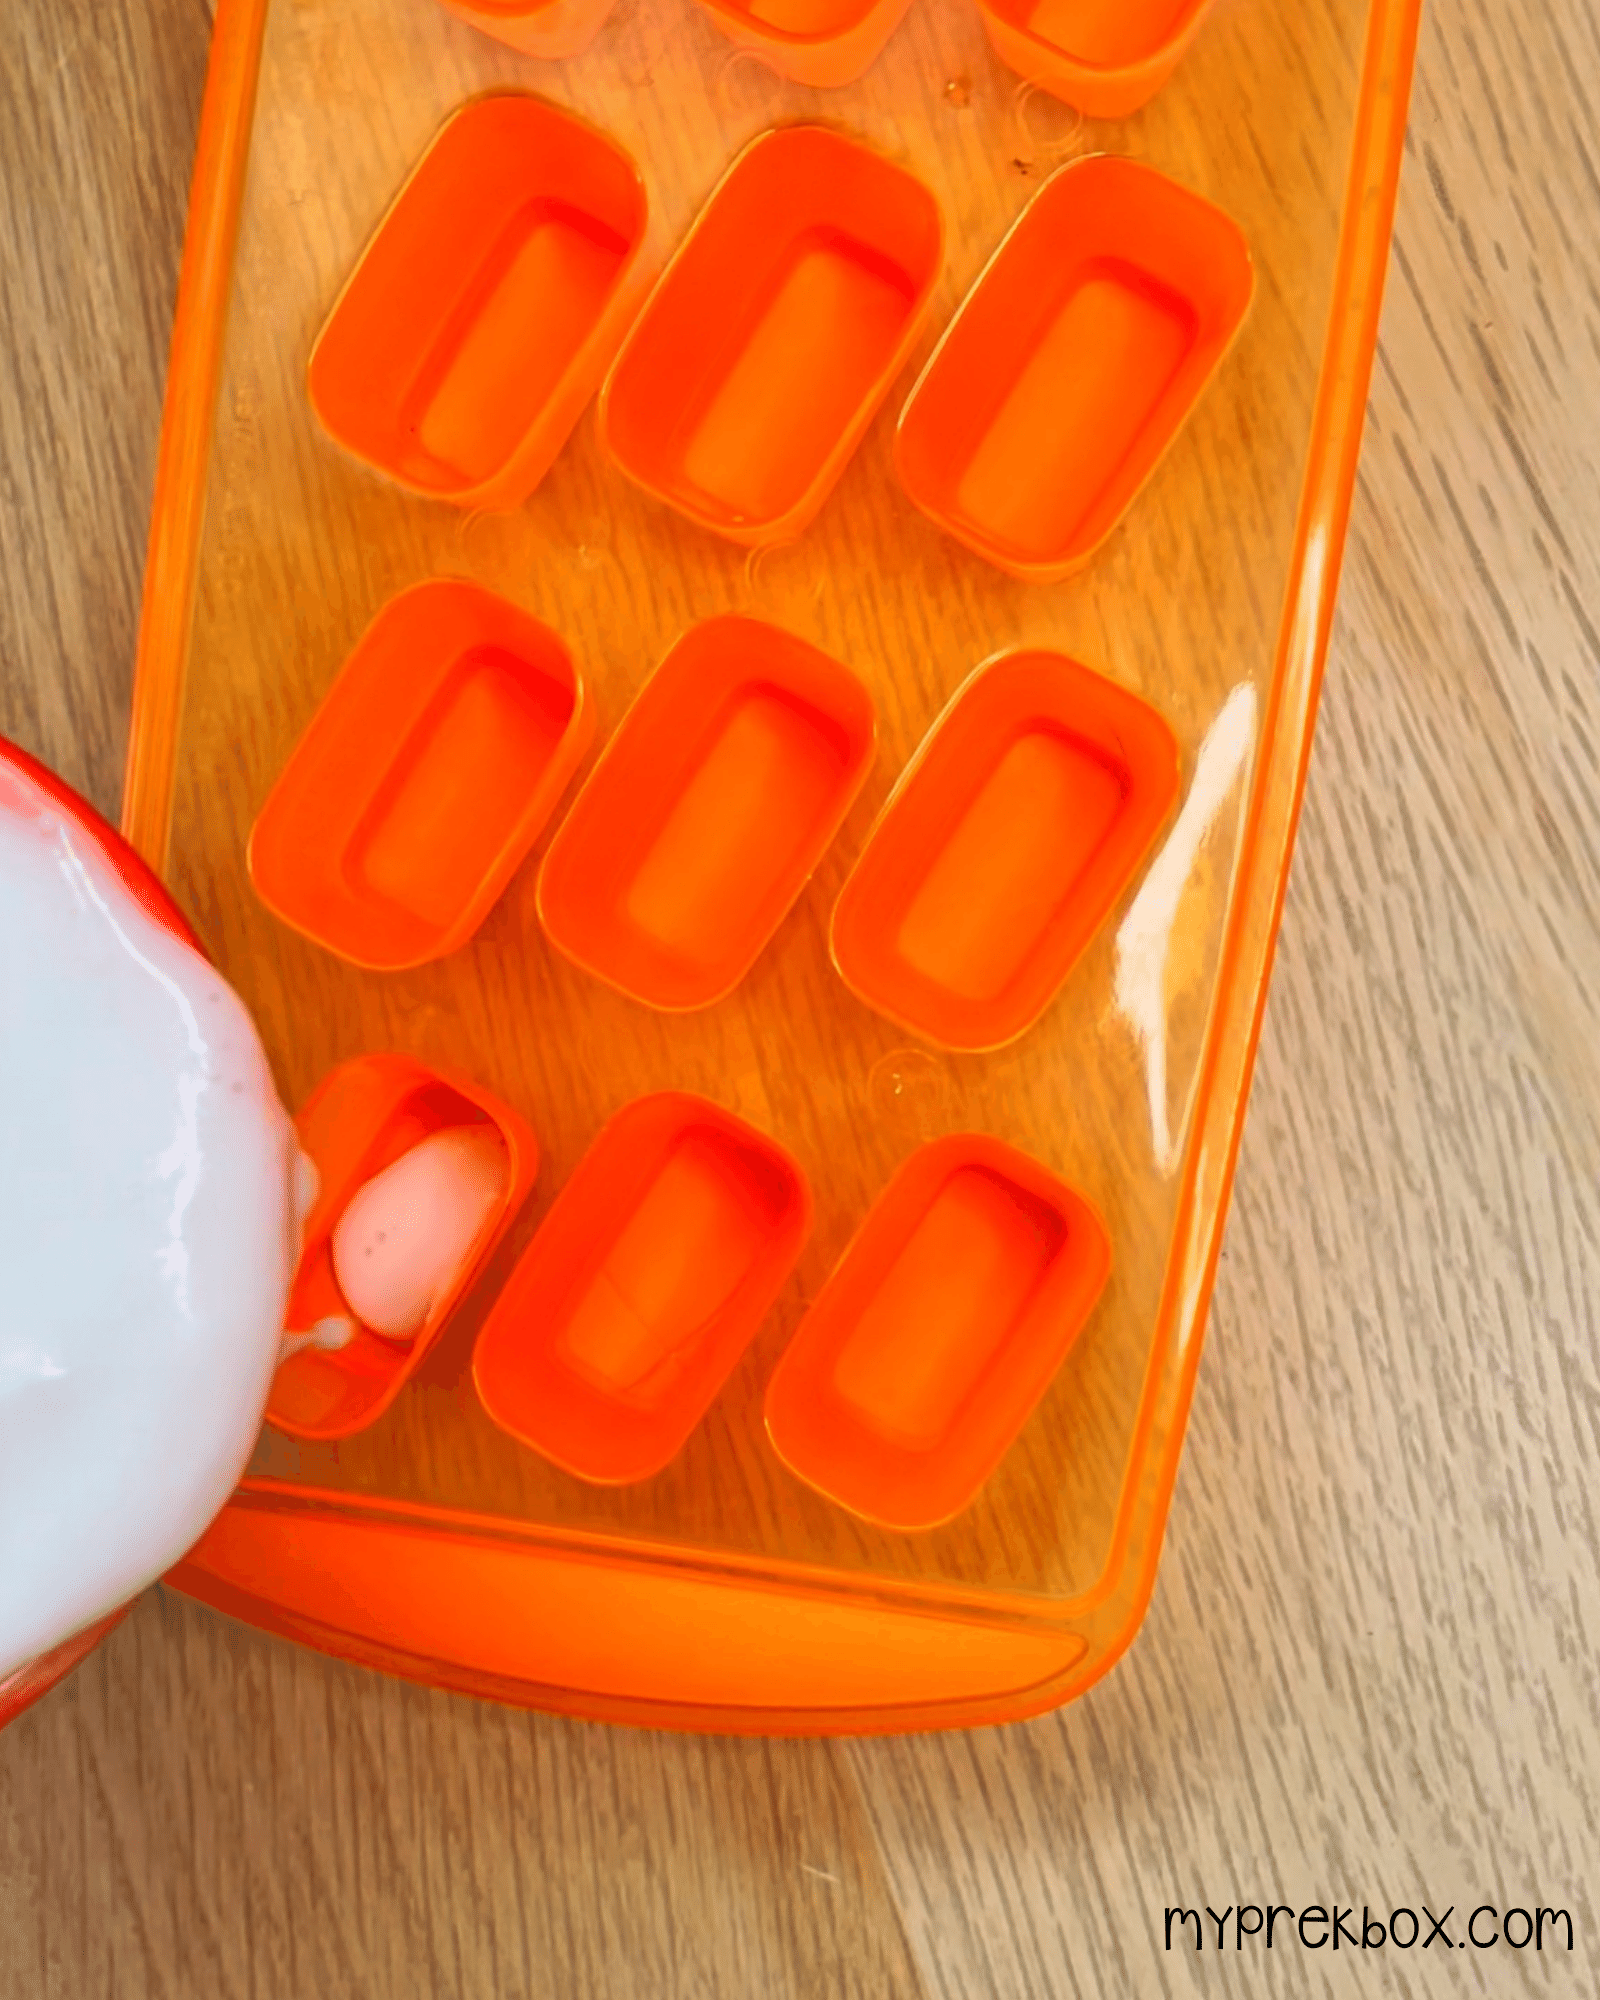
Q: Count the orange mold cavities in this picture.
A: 12